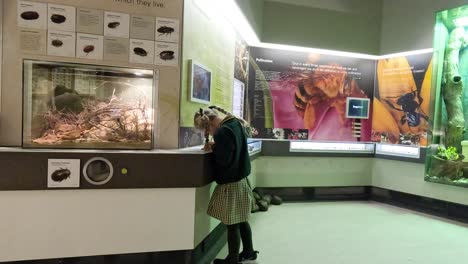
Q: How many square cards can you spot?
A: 13